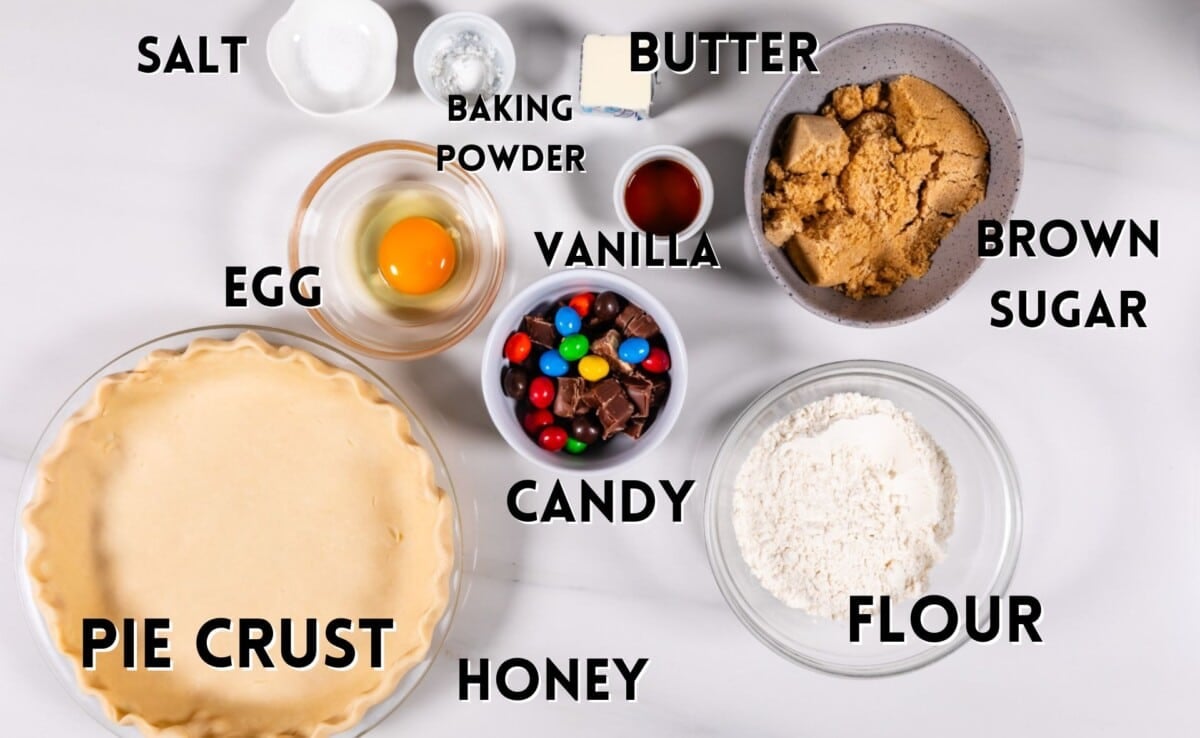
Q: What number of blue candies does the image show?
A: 3